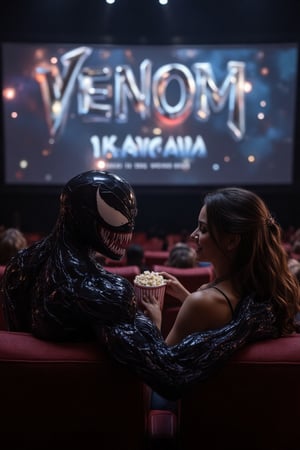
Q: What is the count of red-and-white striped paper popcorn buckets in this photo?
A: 1